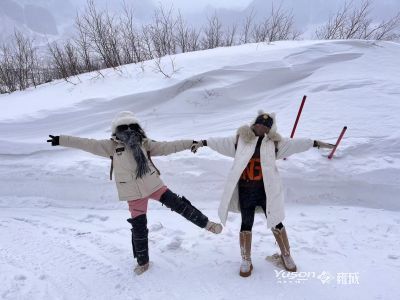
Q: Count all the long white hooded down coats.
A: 1